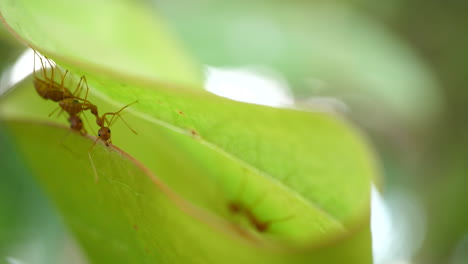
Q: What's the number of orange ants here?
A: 3